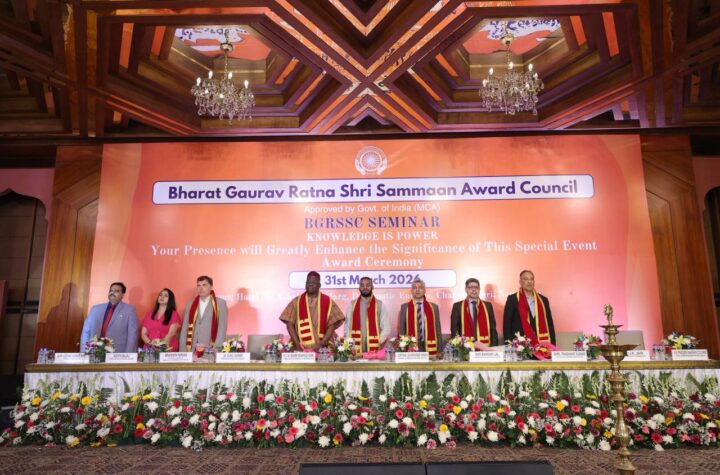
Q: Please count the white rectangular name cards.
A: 10